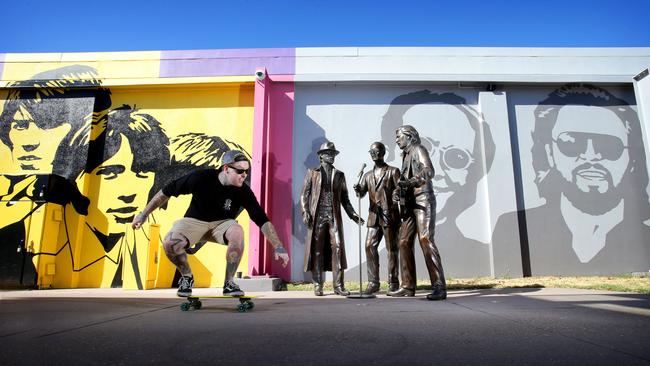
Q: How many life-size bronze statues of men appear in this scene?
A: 3